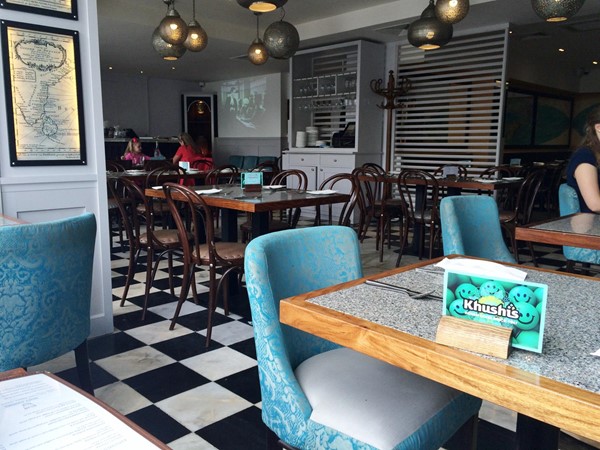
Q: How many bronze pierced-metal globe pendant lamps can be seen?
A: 9